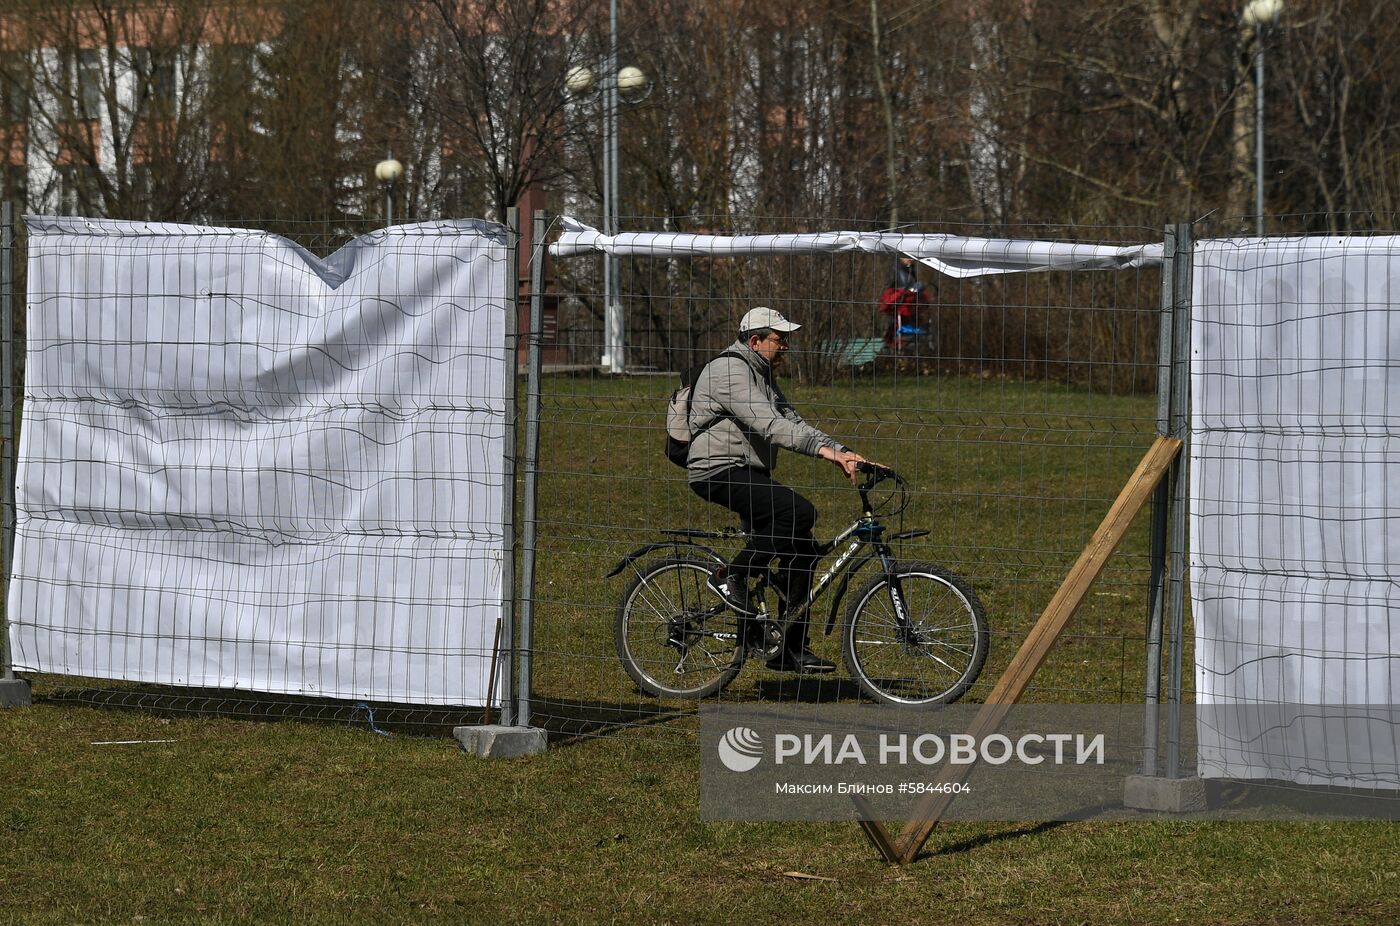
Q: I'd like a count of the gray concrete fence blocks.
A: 3